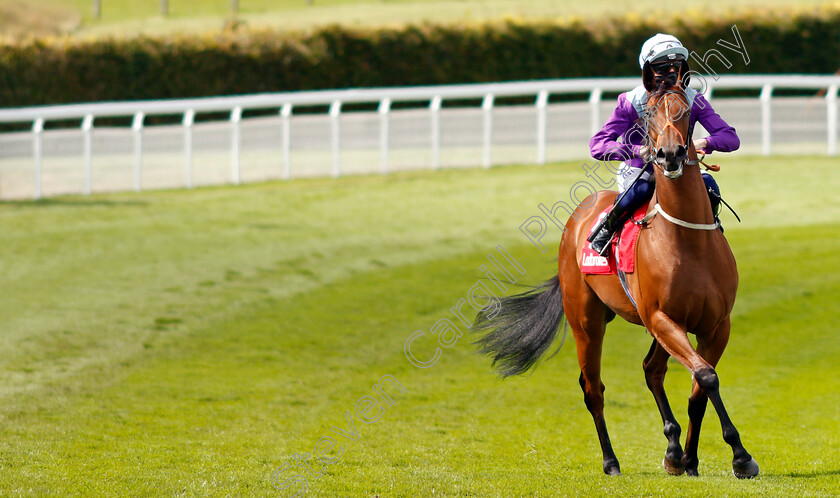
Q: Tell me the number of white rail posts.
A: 15